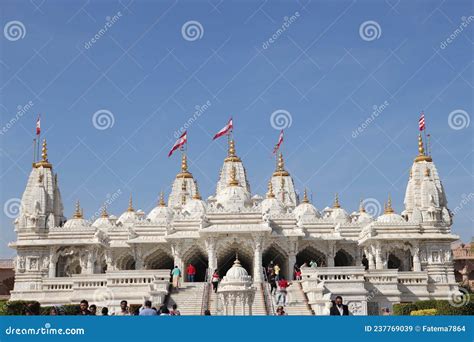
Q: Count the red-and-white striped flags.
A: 5